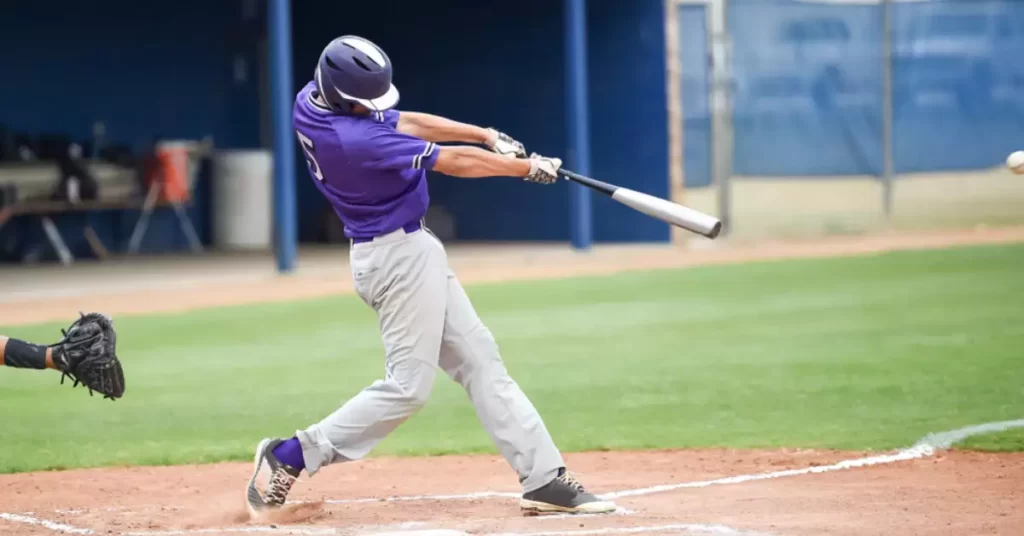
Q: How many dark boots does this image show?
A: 2